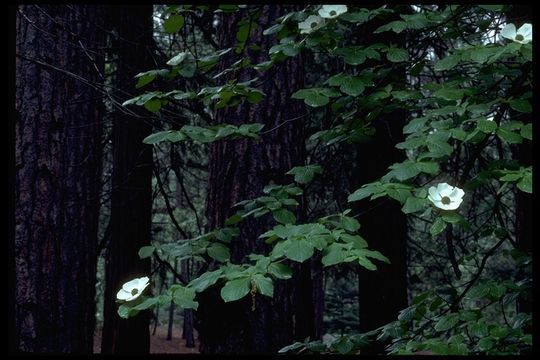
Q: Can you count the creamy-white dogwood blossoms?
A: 5